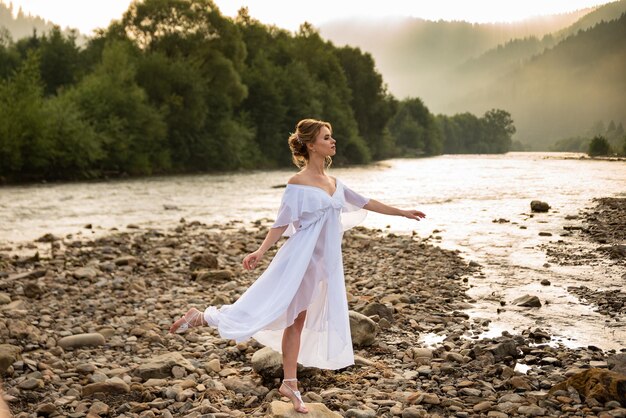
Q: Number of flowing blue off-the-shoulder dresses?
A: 0